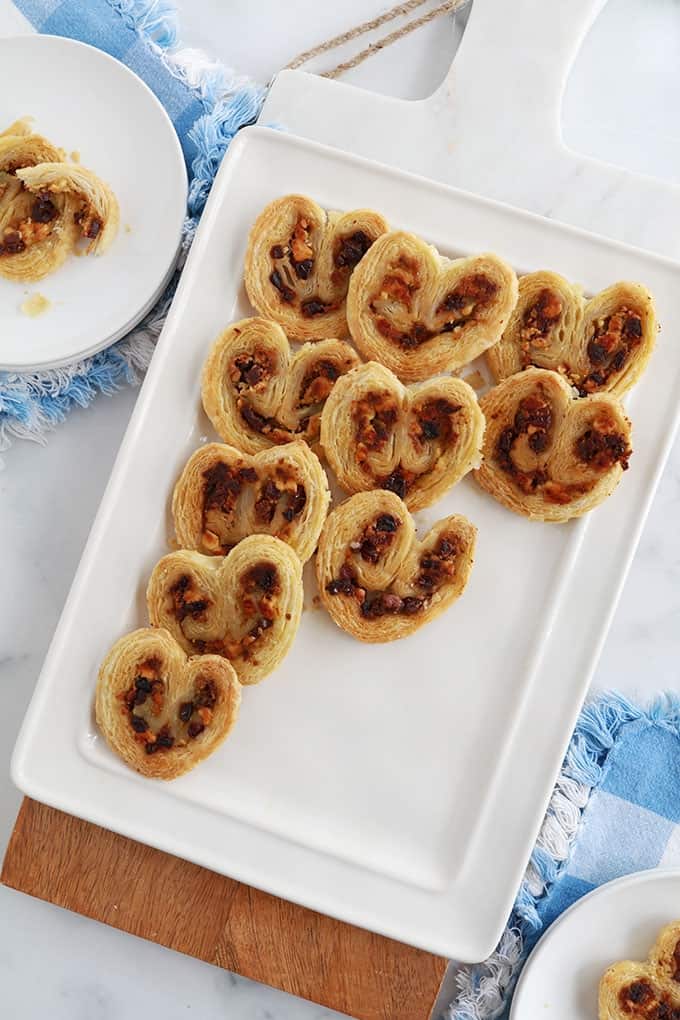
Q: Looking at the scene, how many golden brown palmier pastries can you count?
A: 12